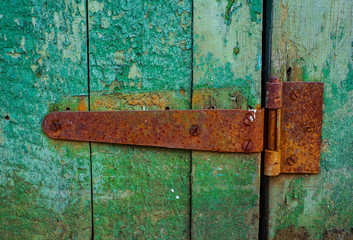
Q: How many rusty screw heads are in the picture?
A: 7